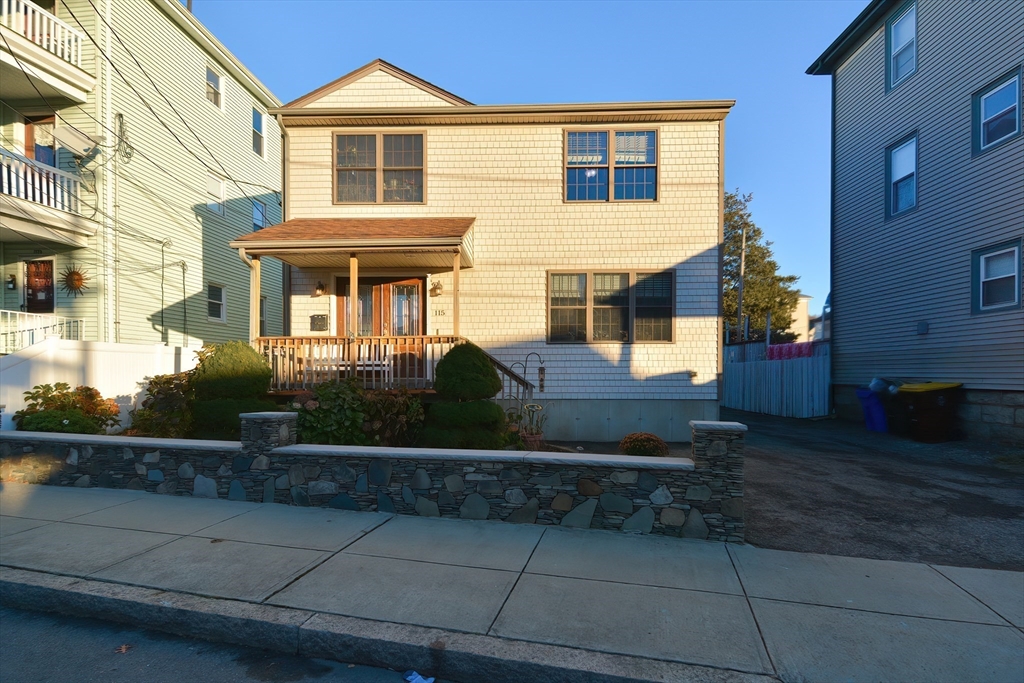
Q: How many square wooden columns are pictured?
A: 3